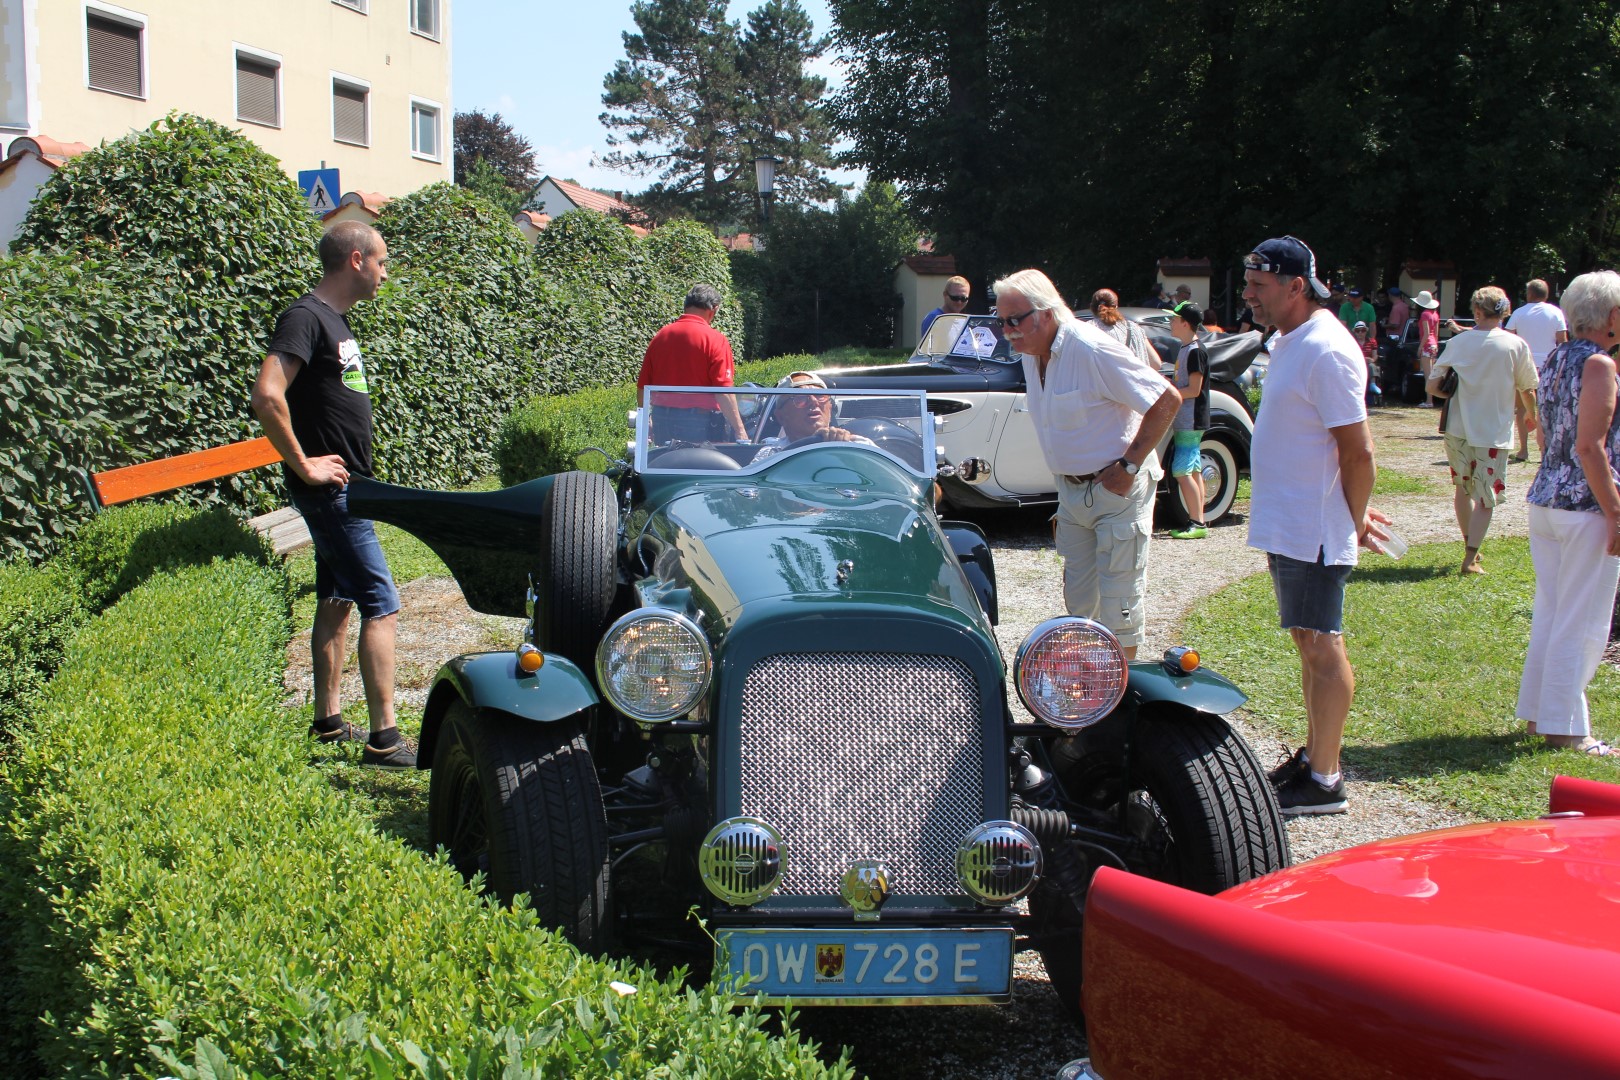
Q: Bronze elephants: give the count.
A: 0